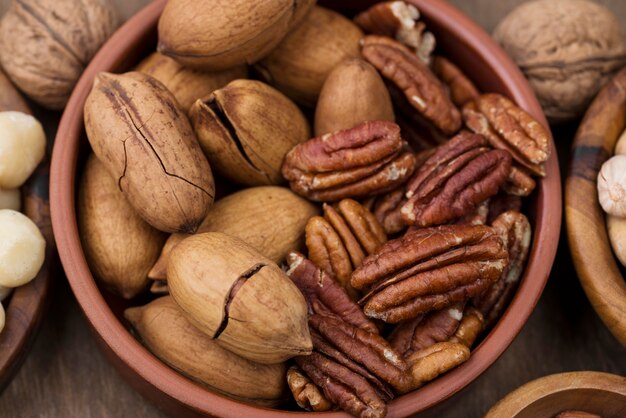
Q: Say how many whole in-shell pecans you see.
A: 10